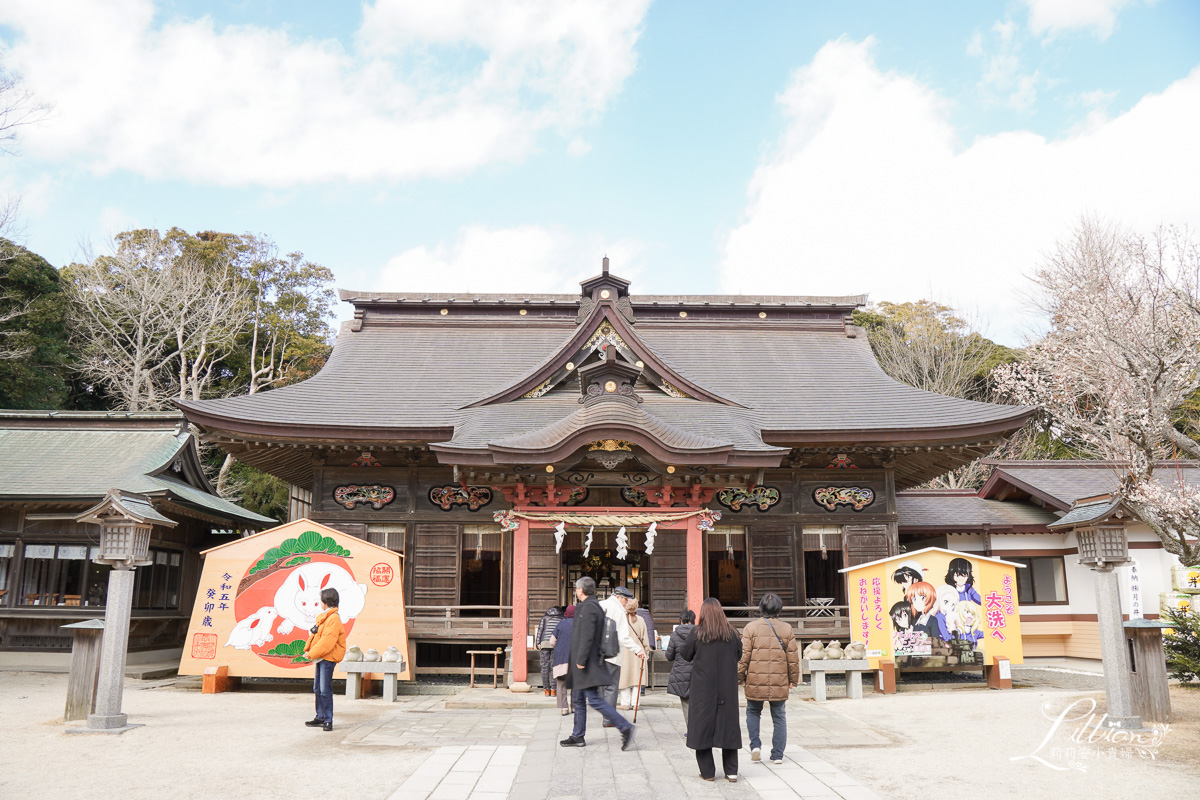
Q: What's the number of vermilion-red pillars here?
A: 2